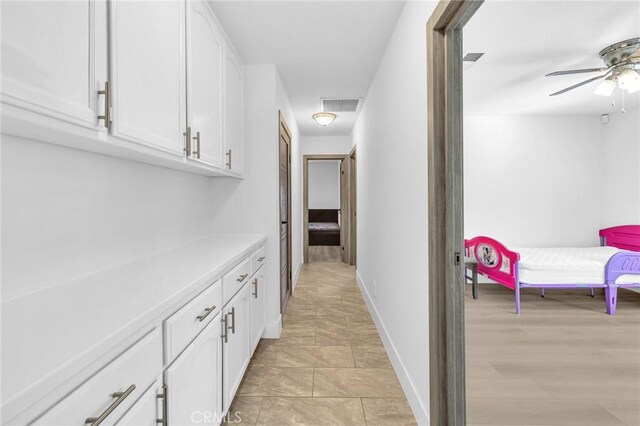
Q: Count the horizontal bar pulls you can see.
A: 4